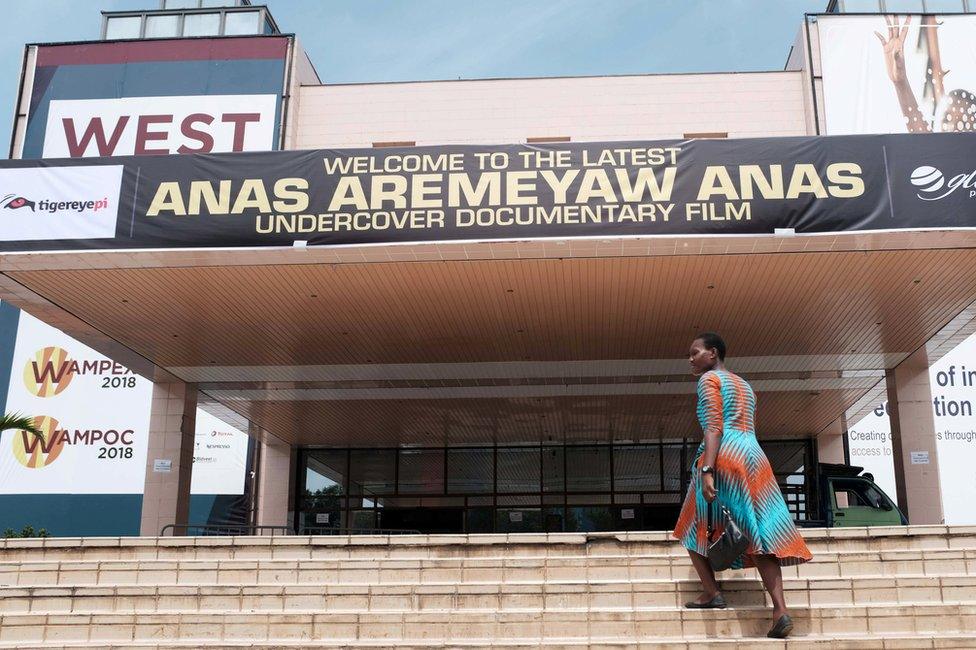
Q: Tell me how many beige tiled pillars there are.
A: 4